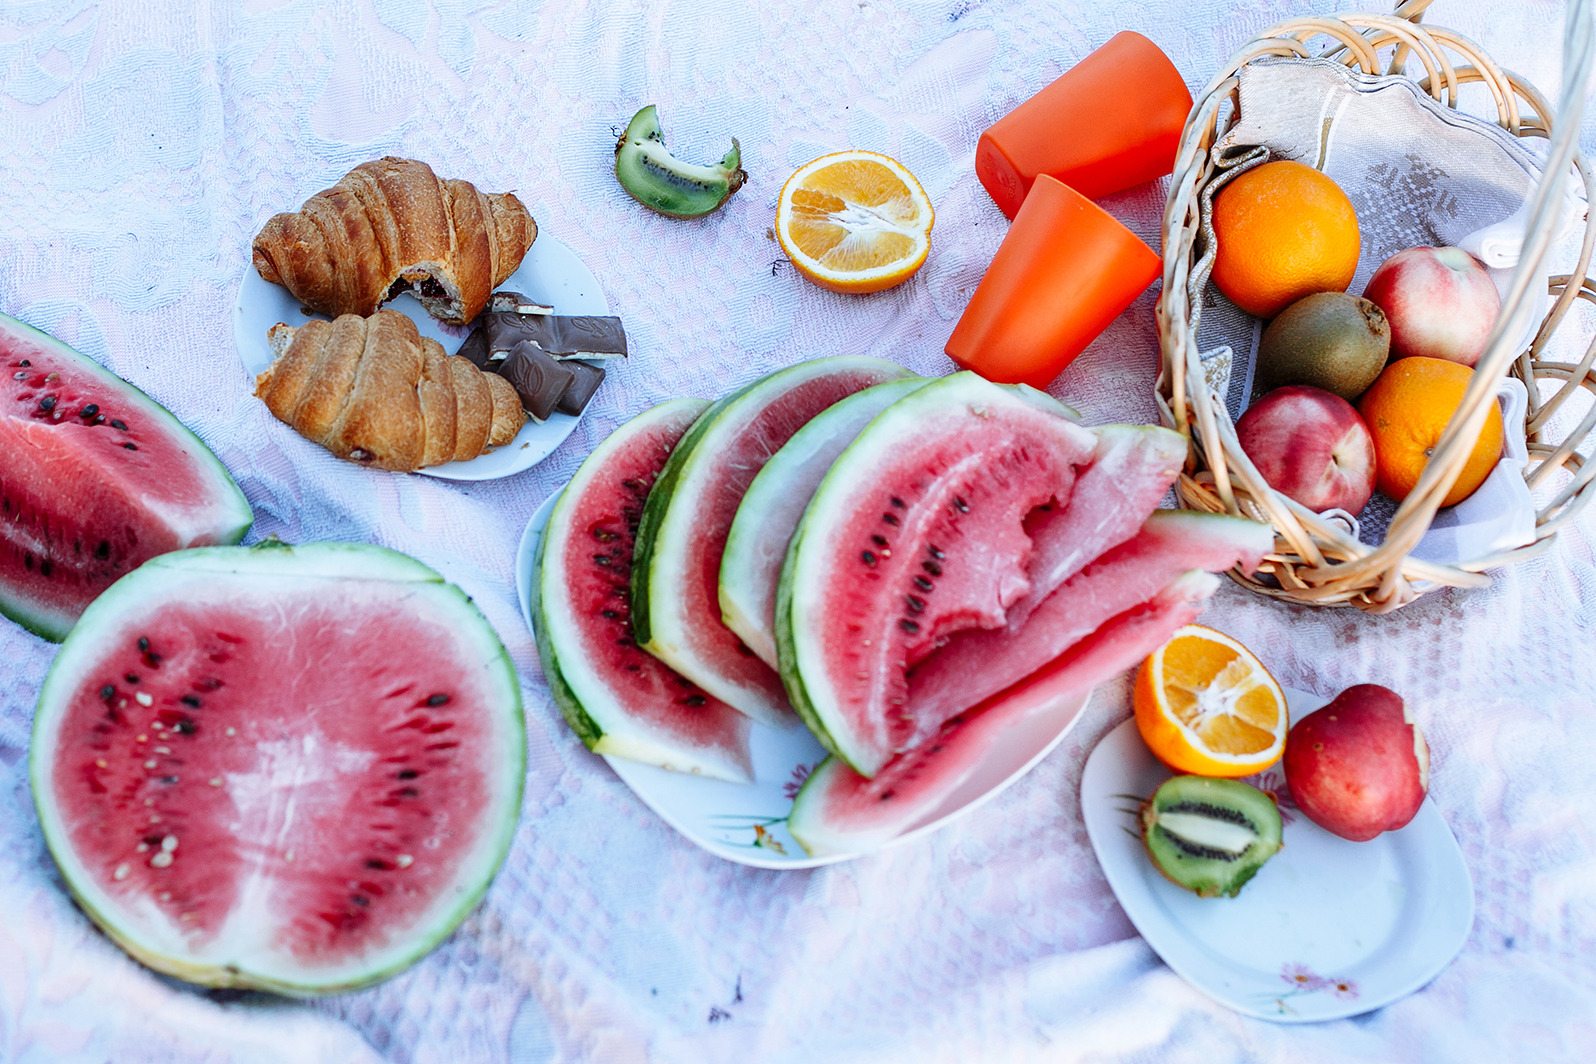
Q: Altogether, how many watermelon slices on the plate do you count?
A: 7